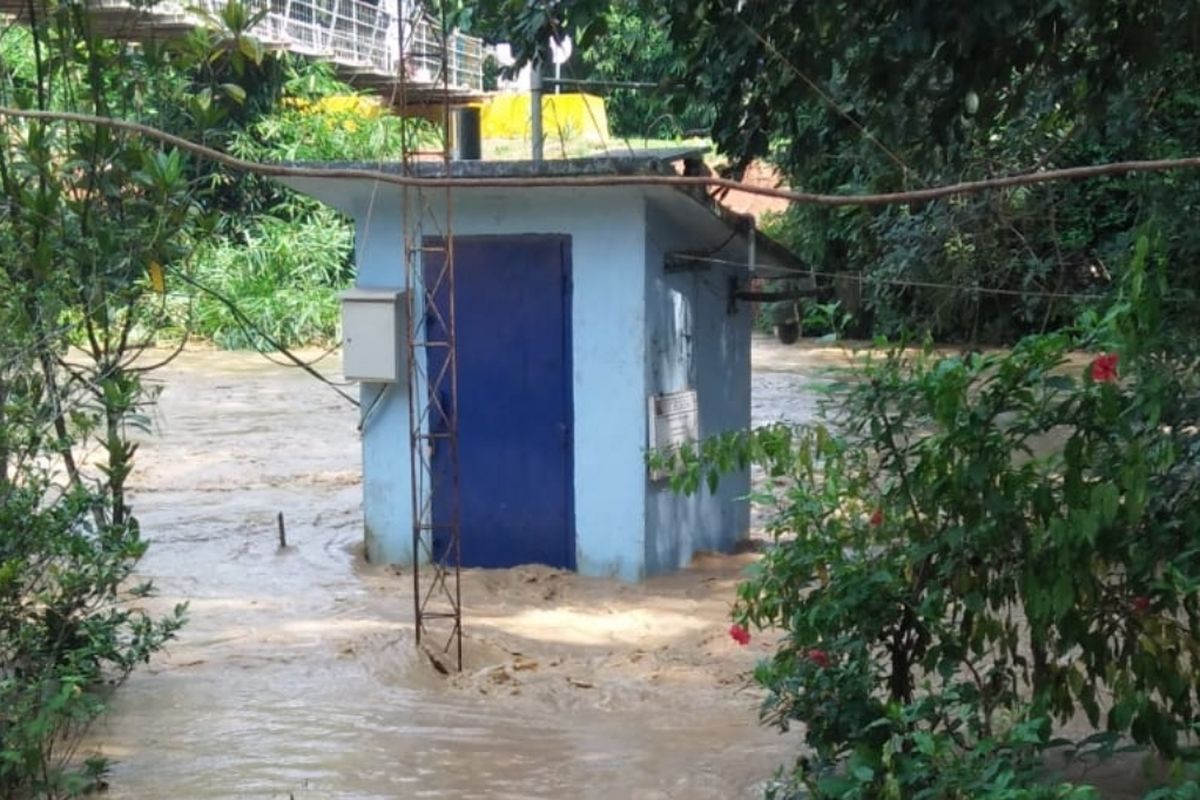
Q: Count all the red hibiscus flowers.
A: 5